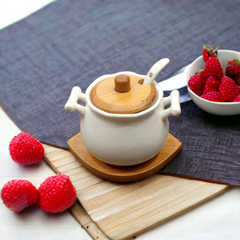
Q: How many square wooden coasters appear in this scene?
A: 1